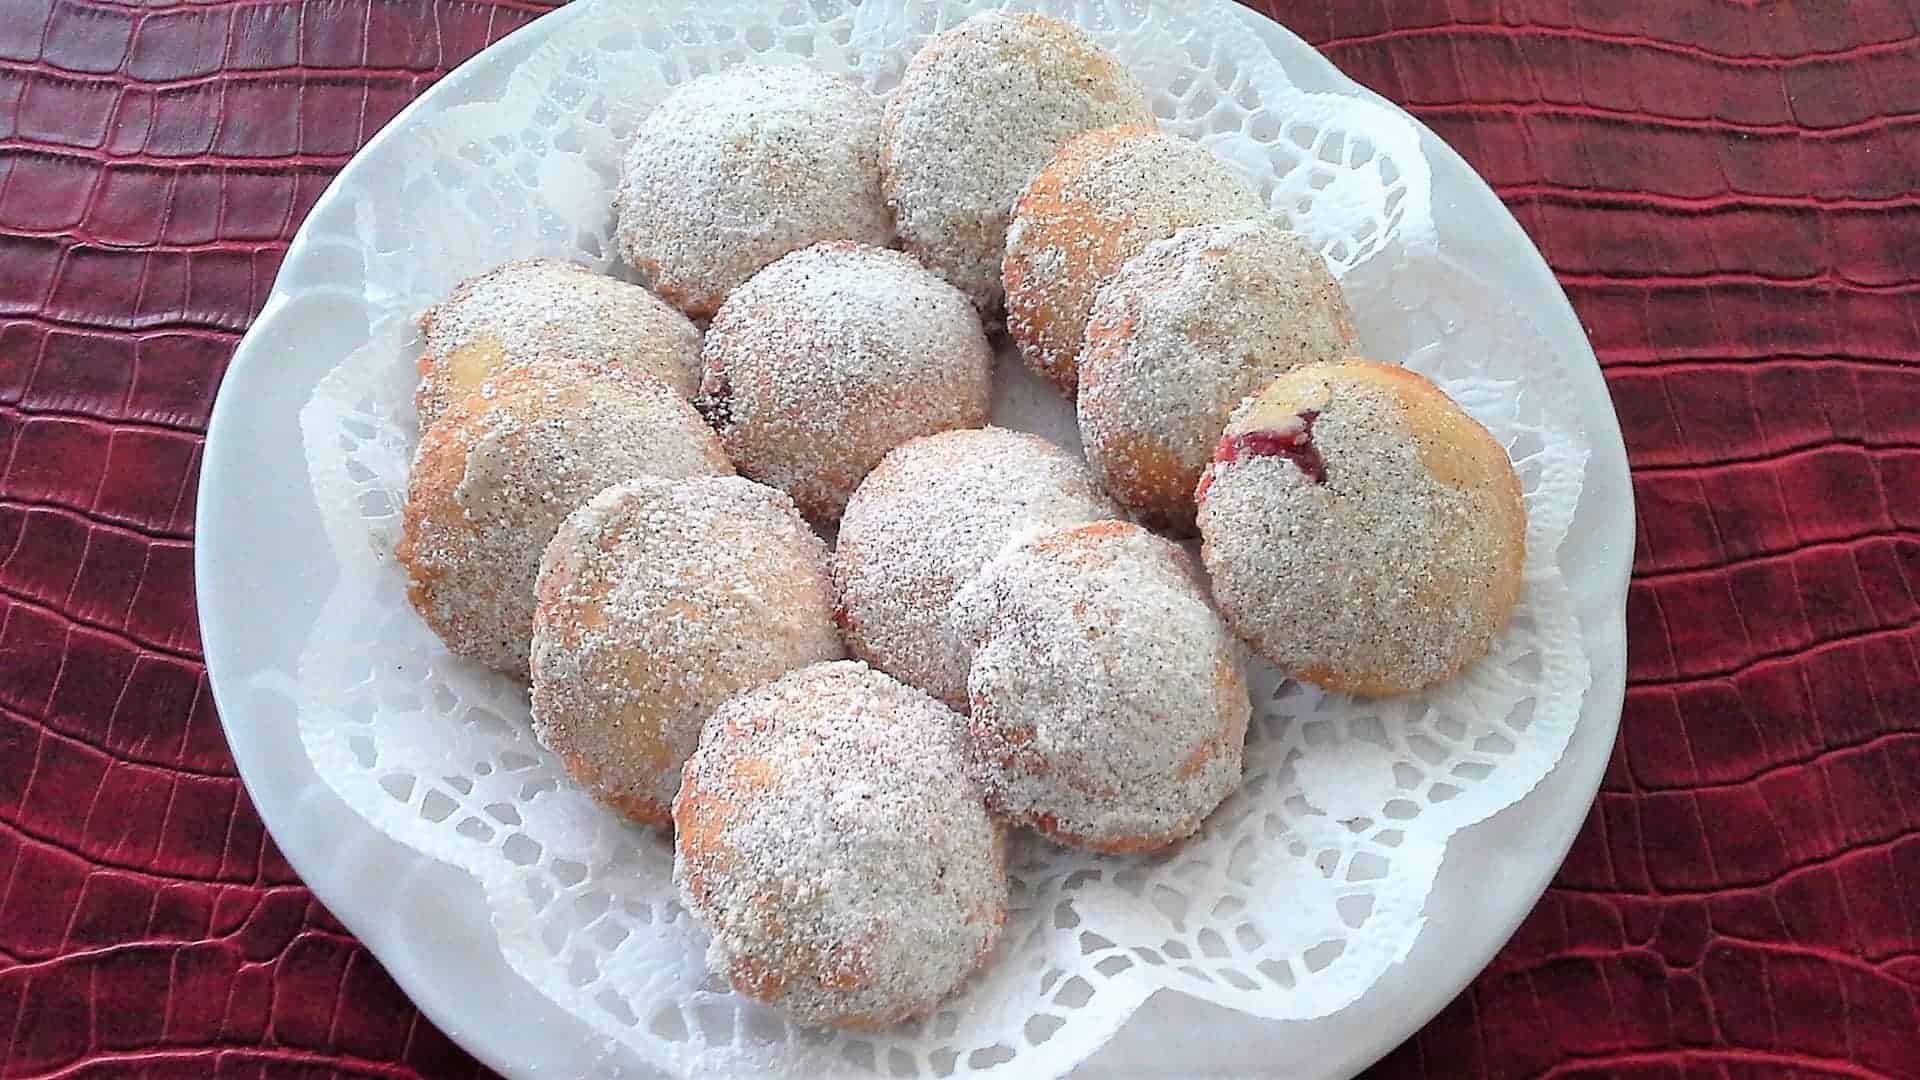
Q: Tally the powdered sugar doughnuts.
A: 12